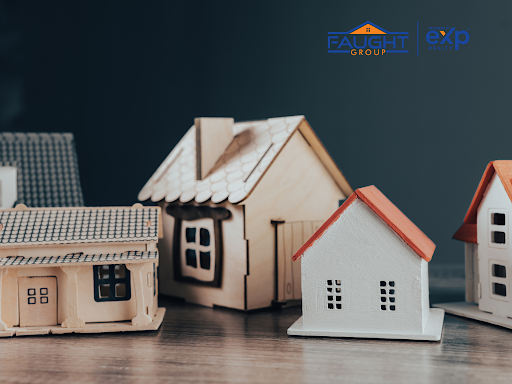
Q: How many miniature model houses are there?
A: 5